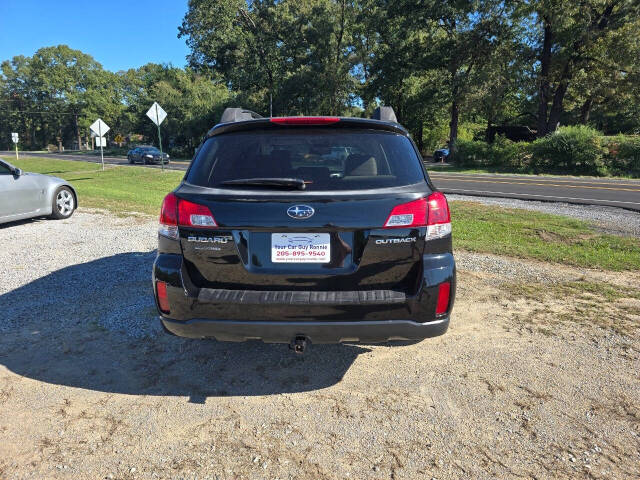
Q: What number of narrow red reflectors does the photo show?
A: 2